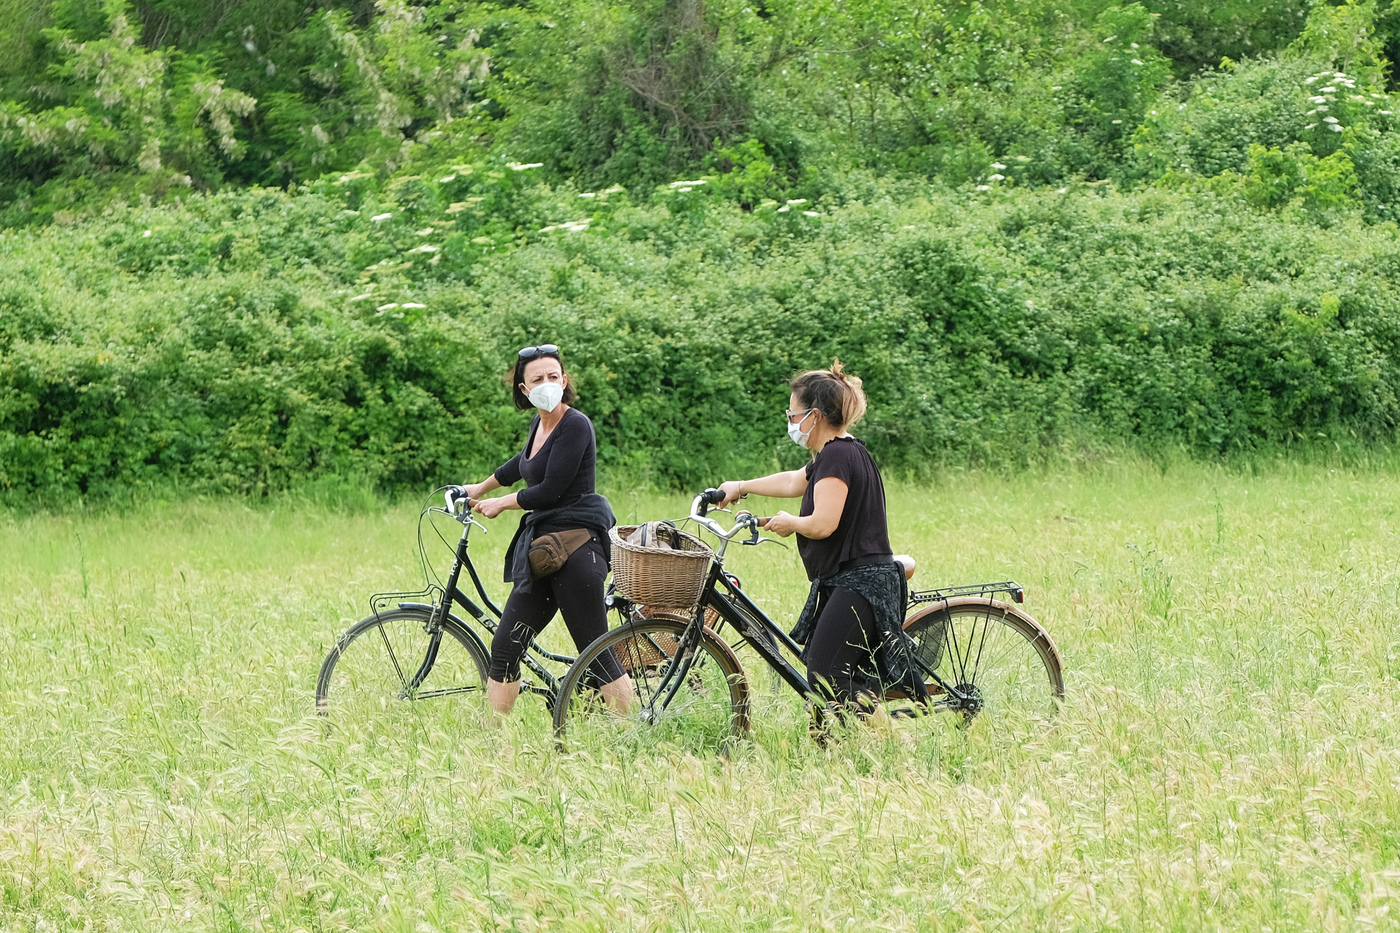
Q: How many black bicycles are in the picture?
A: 2